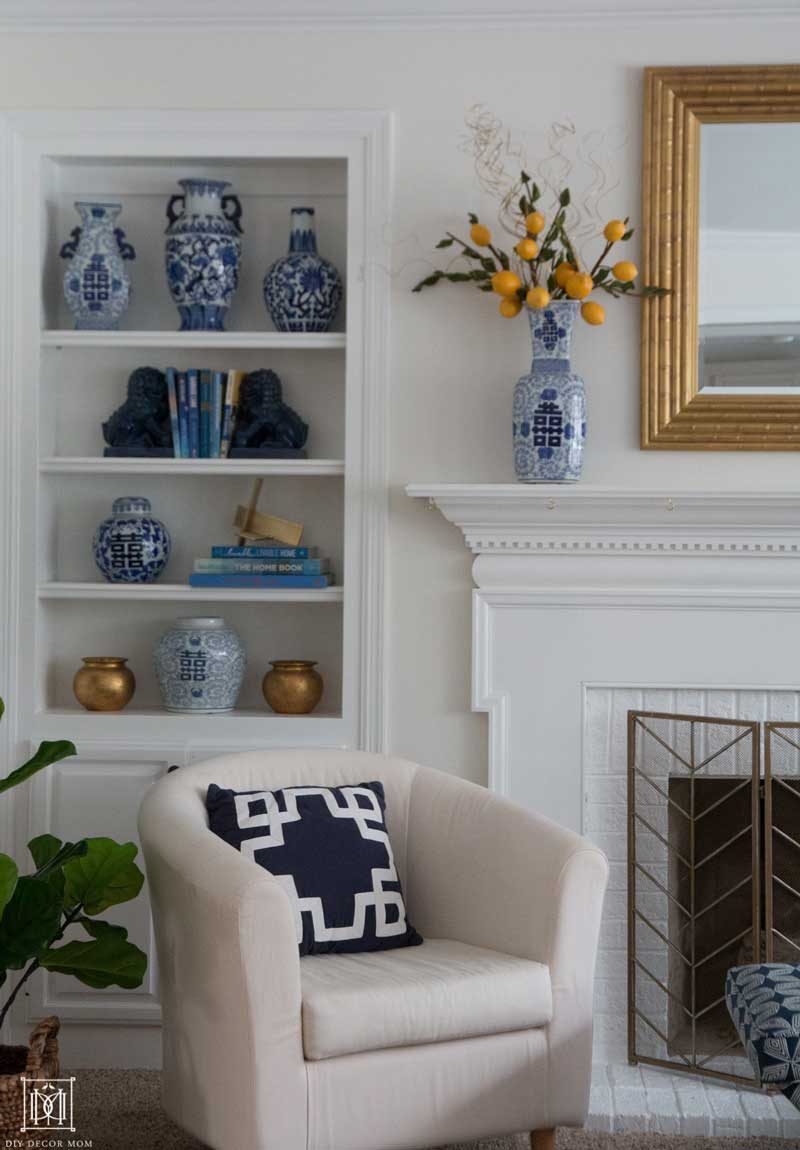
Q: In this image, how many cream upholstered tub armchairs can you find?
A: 1